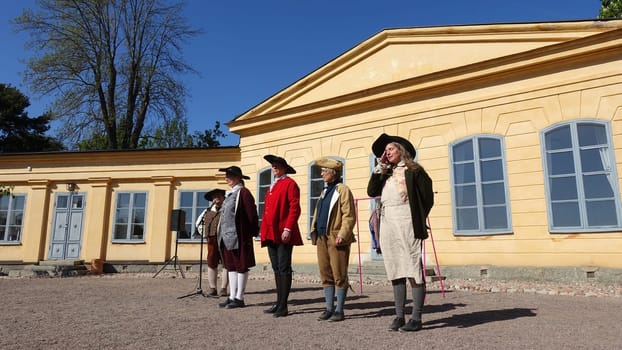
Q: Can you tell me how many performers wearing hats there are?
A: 5